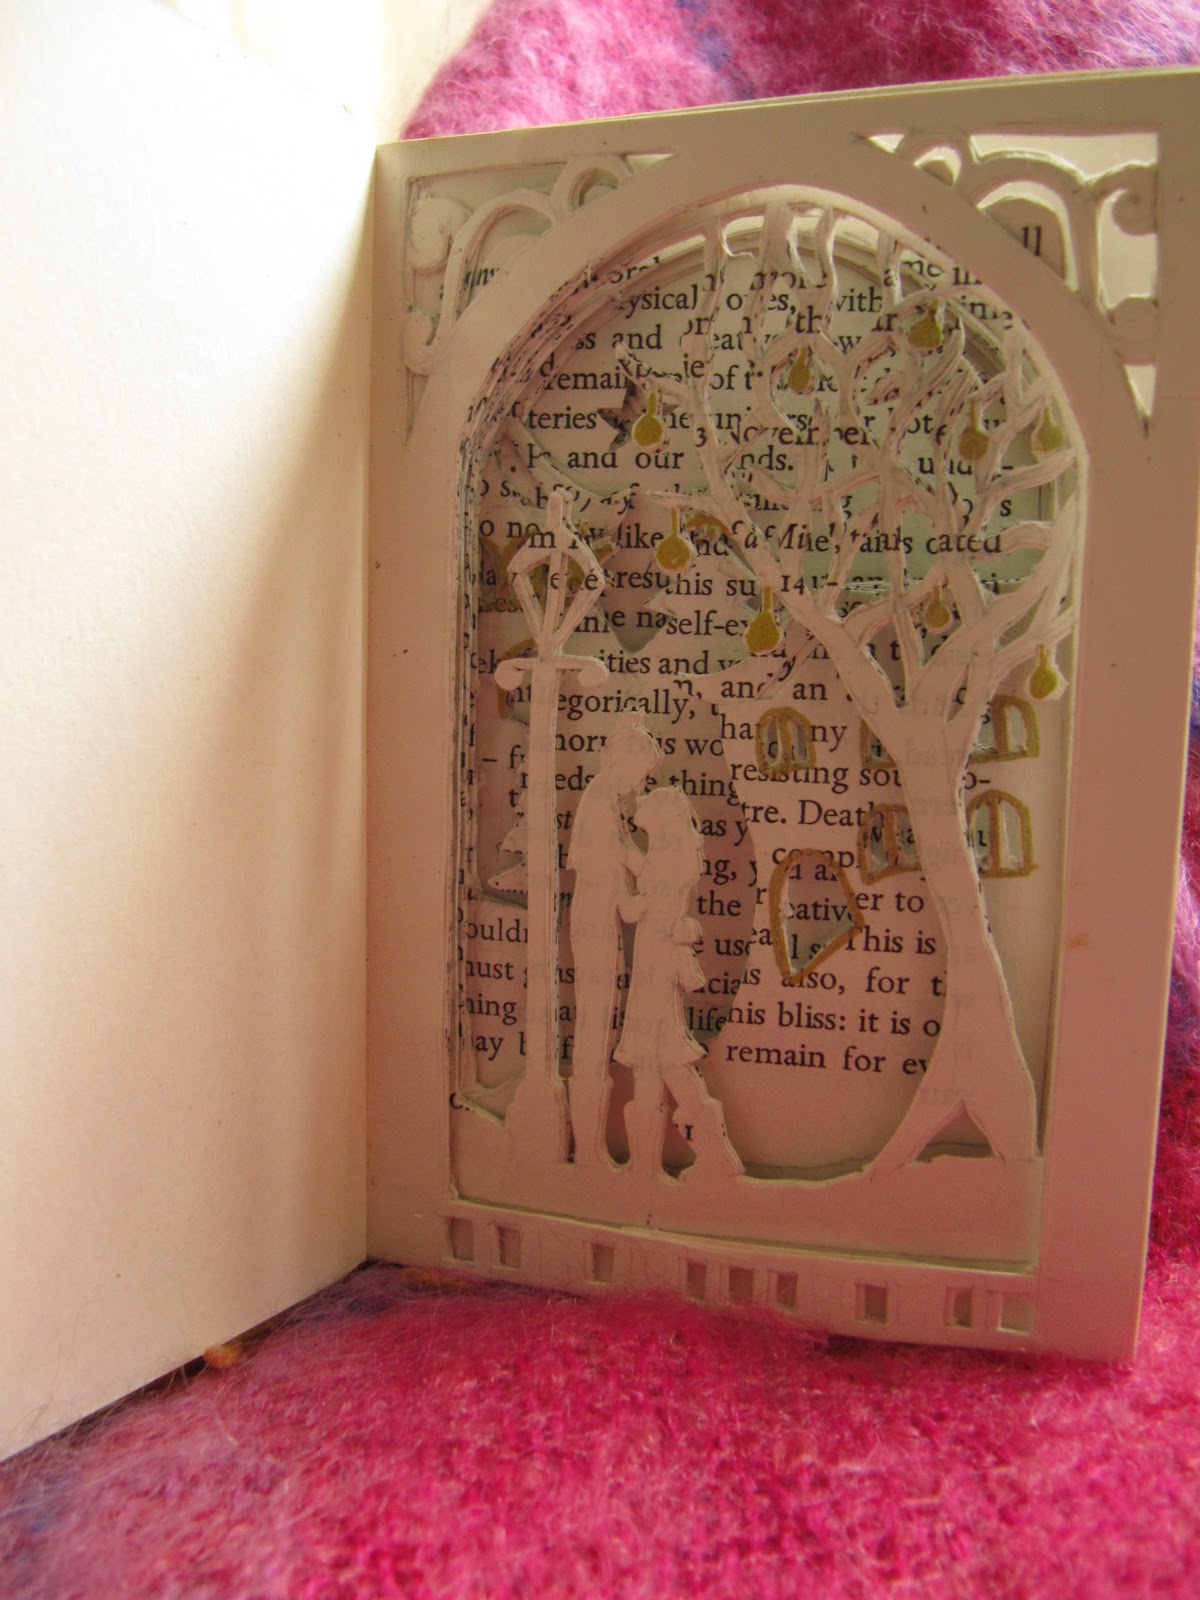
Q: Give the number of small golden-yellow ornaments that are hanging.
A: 9